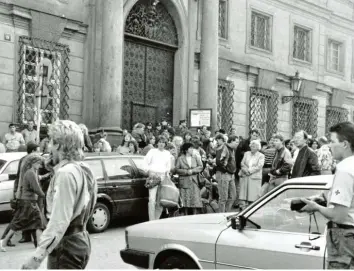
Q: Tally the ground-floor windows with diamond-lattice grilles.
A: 5